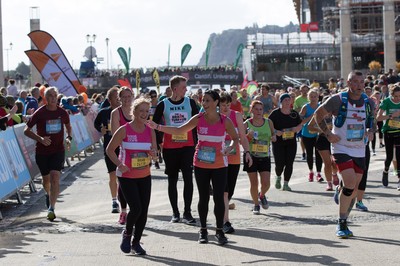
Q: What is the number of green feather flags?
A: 6